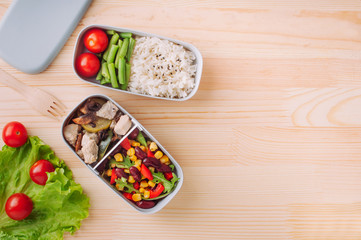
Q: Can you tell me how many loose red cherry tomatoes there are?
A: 3